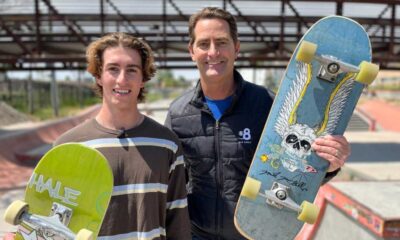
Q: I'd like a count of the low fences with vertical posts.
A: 1